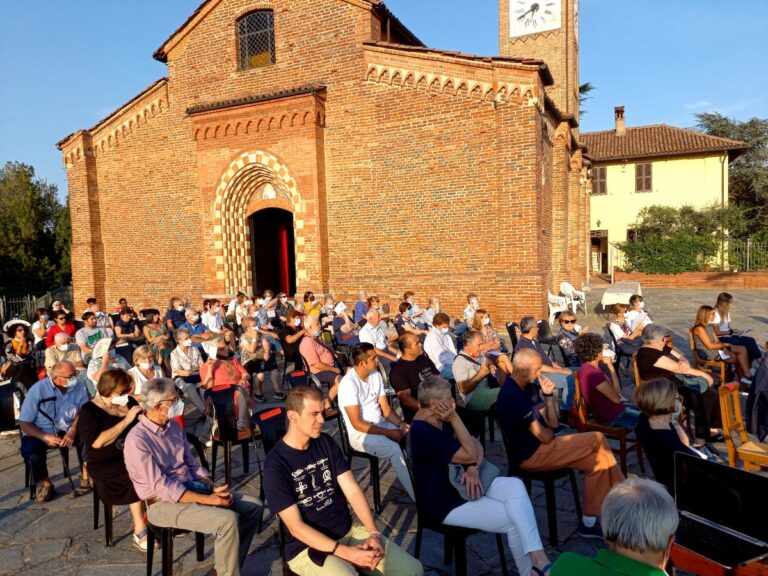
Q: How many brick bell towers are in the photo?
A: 1